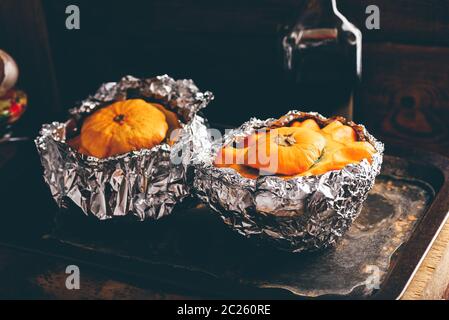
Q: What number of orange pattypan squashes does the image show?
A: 2